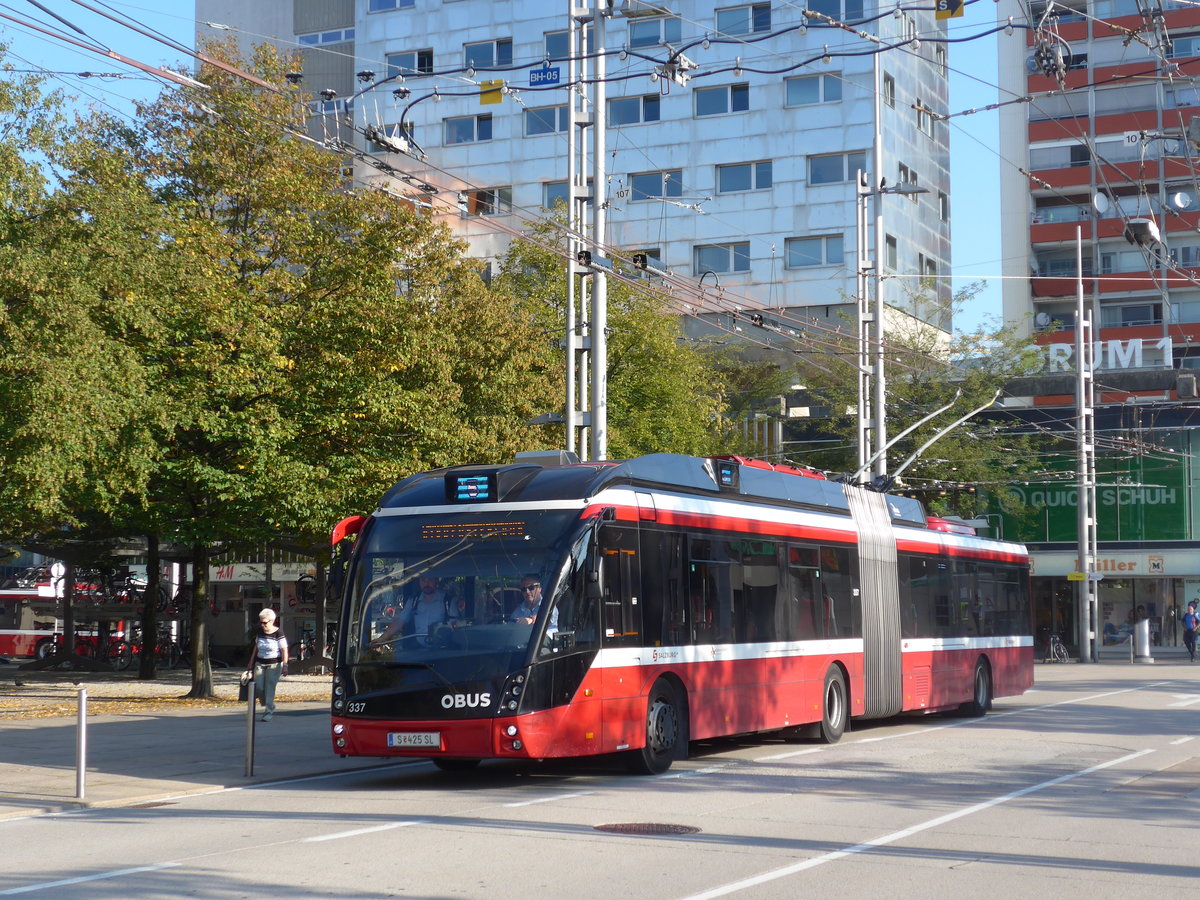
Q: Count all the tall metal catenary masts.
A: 3